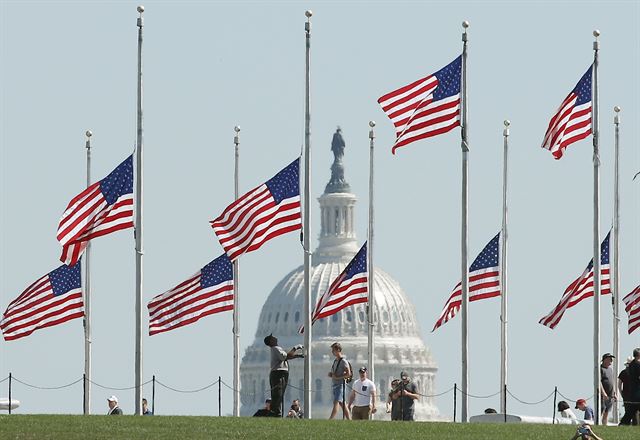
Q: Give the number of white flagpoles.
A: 9